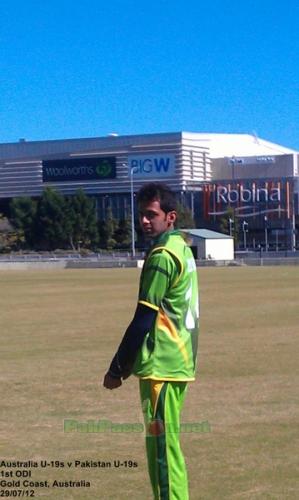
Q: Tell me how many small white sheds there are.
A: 1